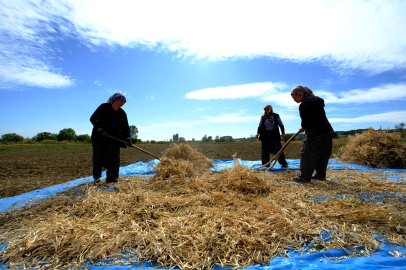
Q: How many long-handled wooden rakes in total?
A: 2